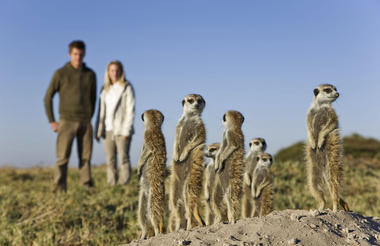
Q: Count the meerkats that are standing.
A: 7